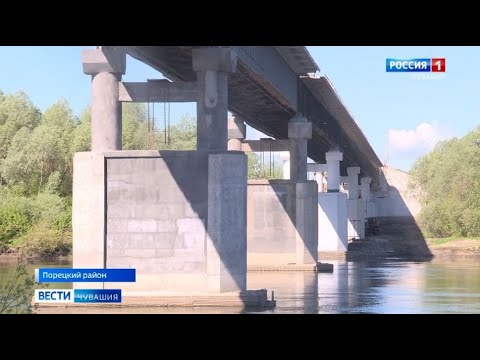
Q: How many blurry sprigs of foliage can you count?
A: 1